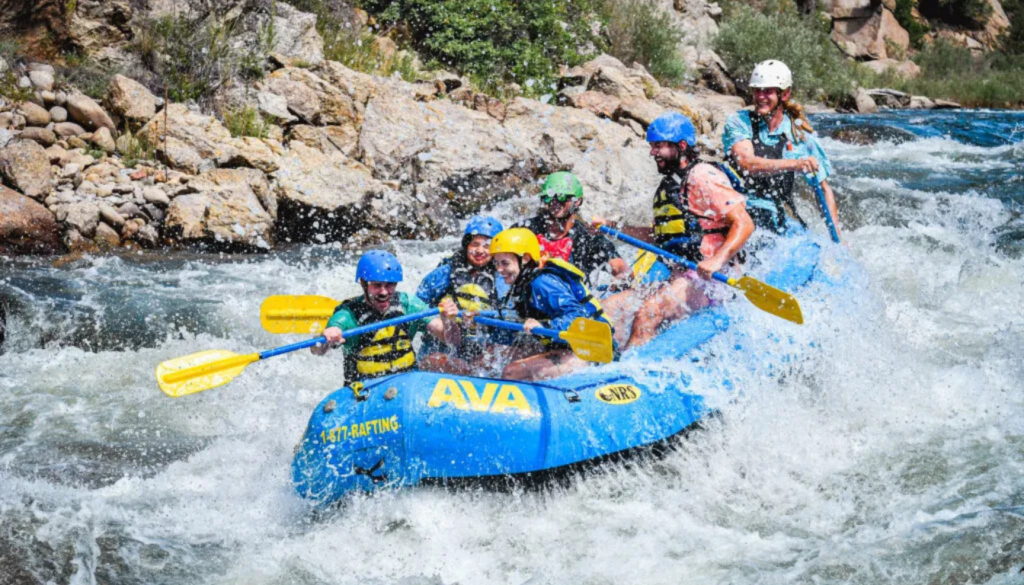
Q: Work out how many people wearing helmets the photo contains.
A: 6